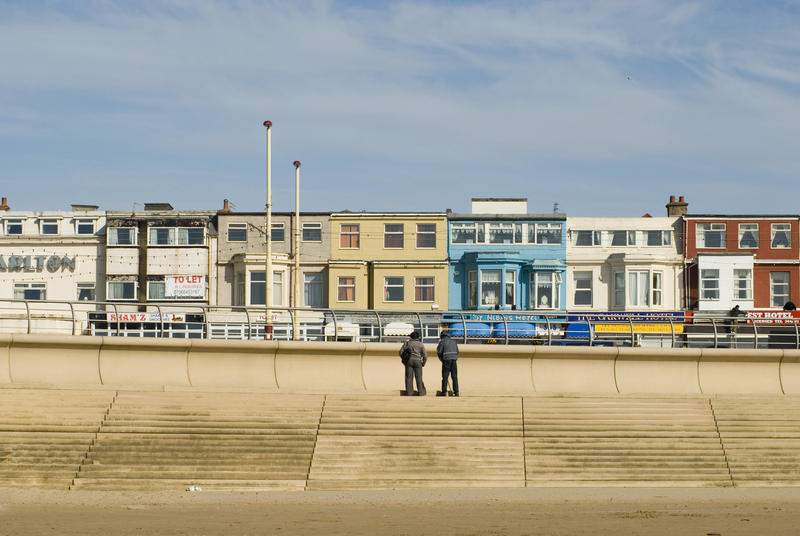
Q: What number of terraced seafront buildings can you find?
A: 7